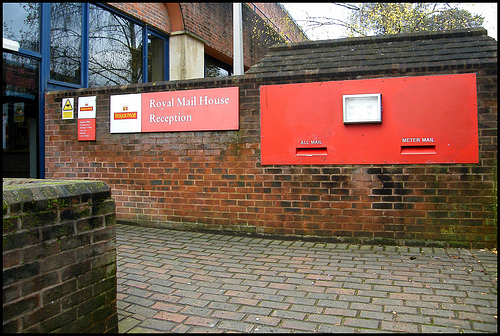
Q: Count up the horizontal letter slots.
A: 2